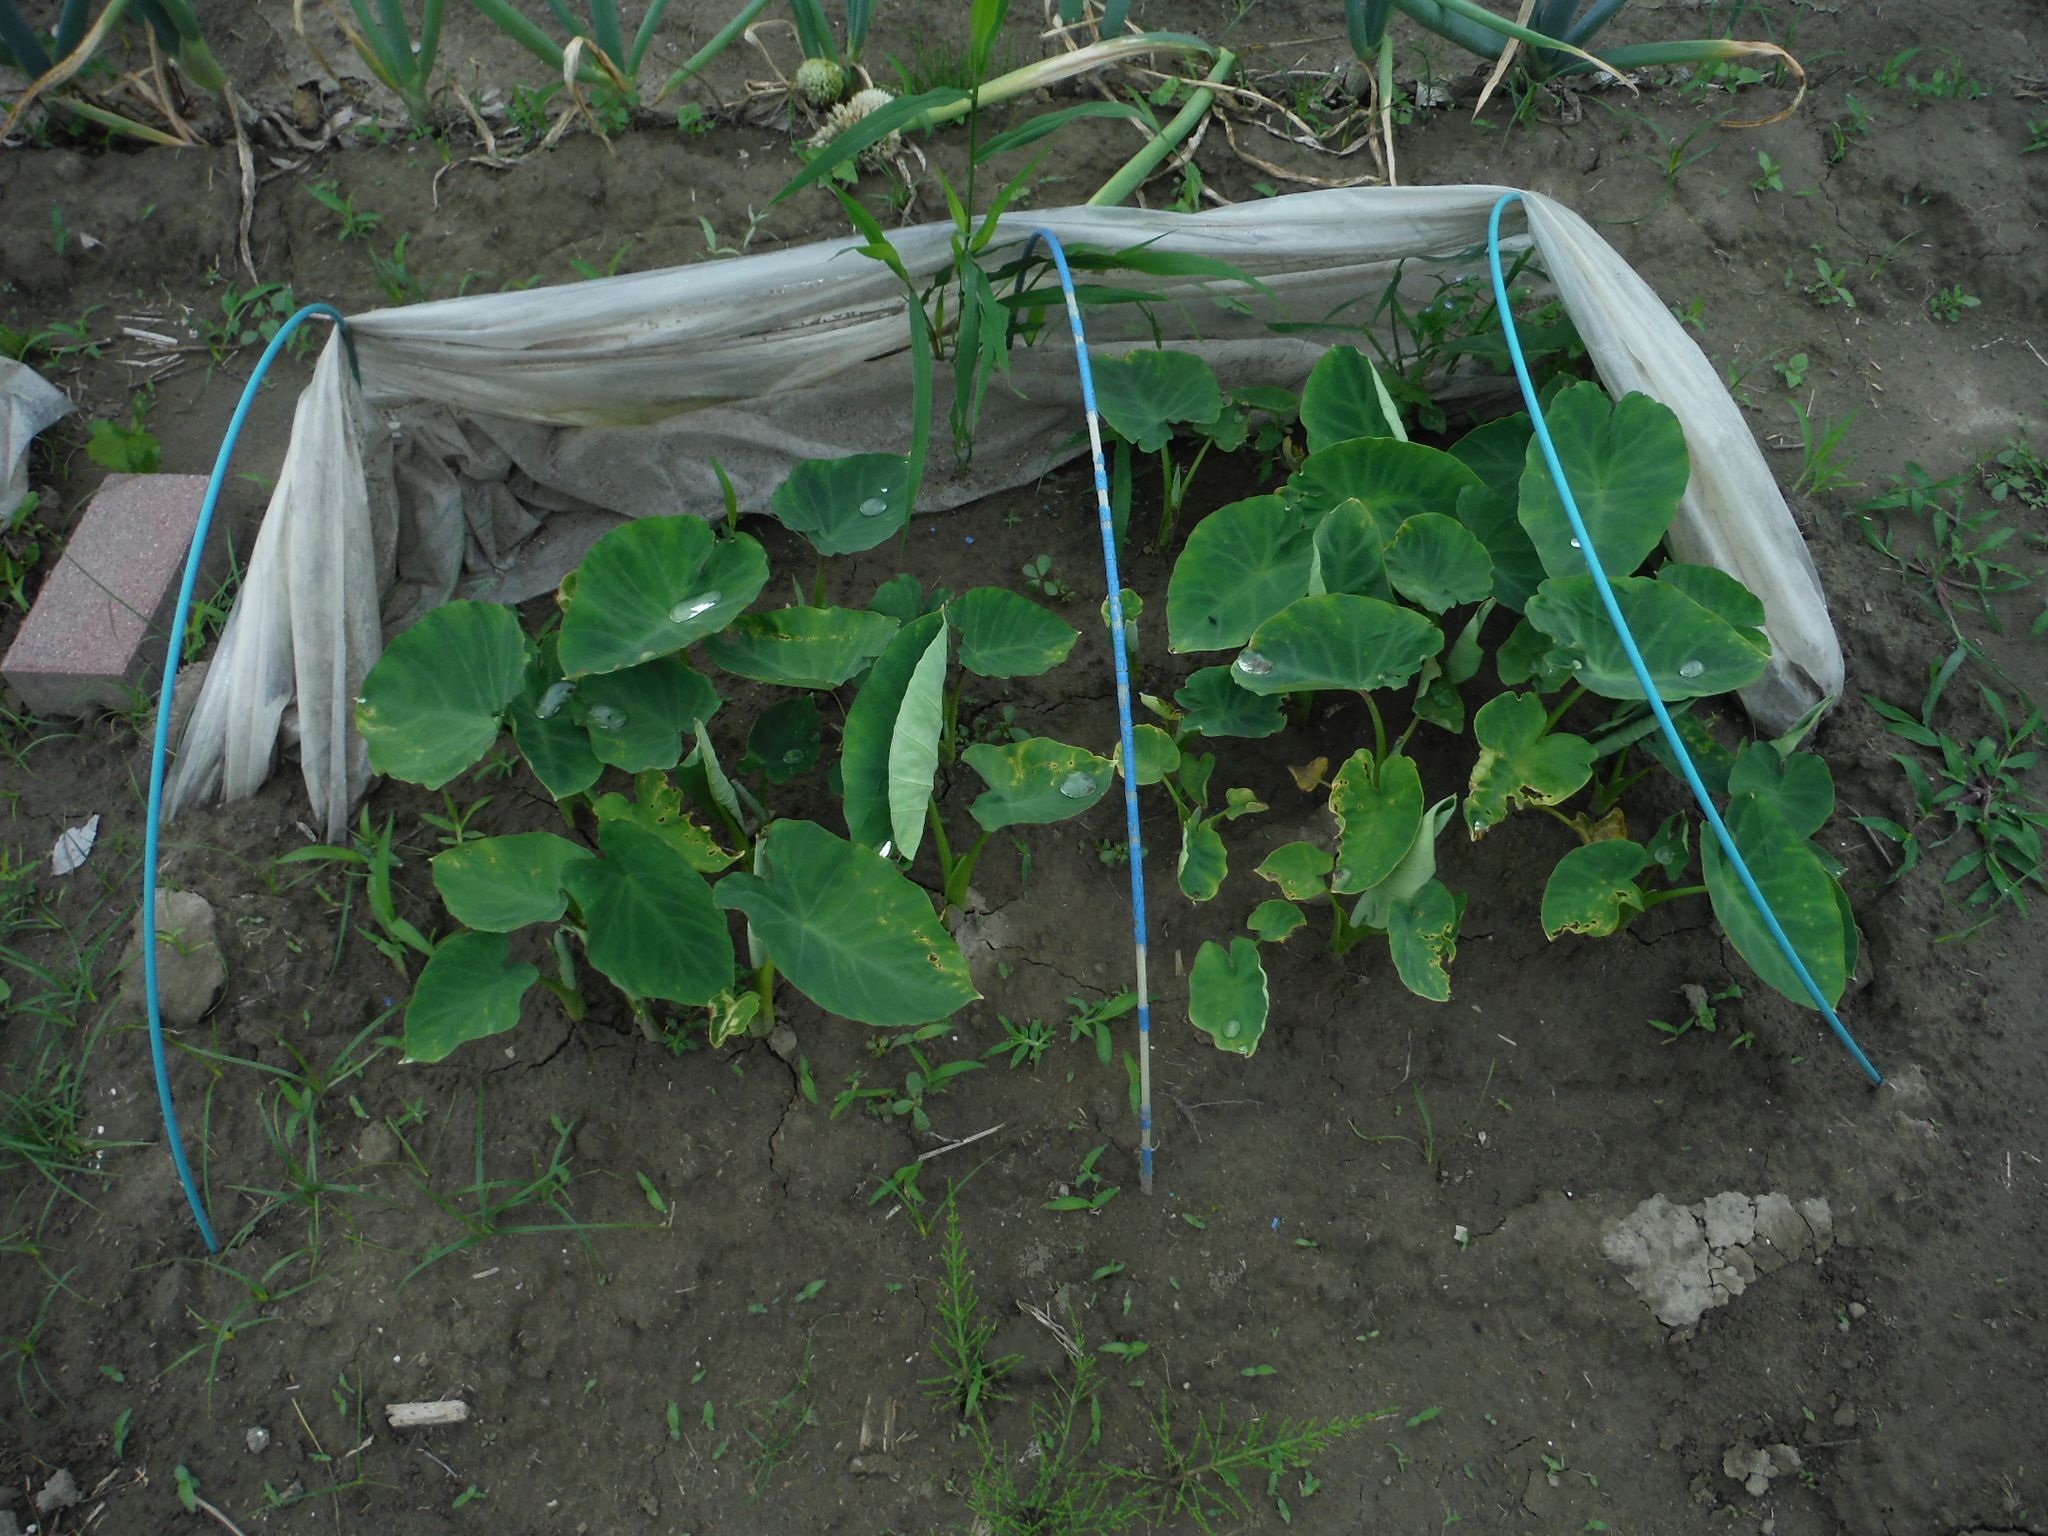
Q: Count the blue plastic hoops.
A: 3